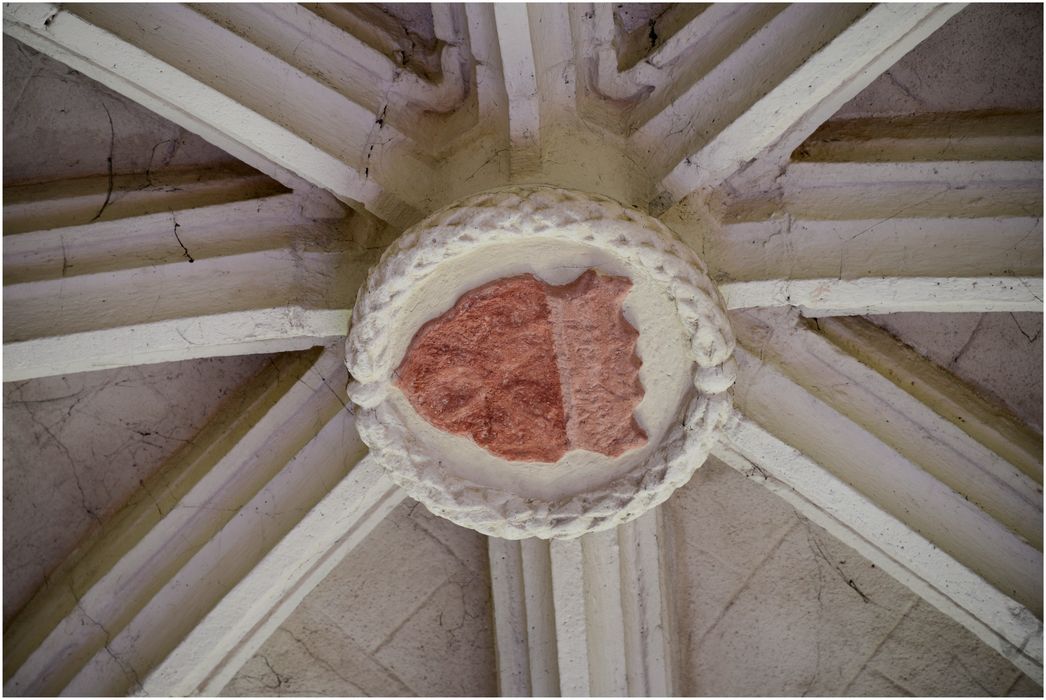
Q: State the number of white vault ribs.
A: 8